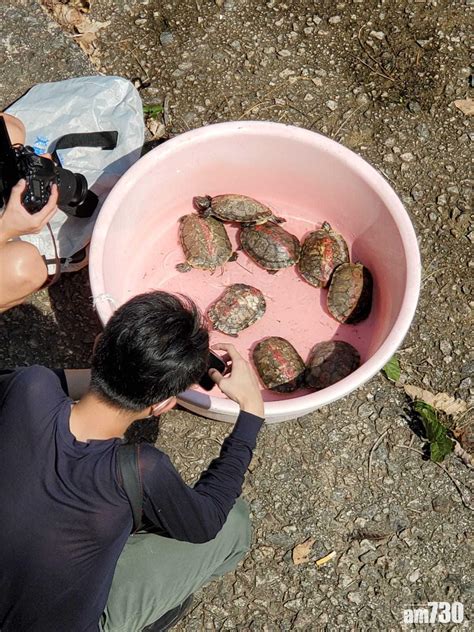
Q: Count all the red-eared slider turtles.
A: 8